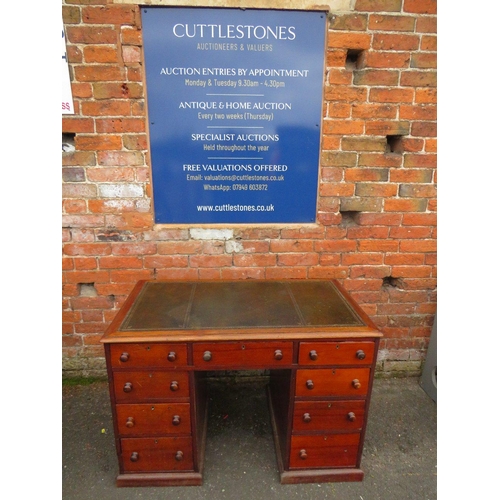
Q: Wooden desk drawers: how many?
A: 9